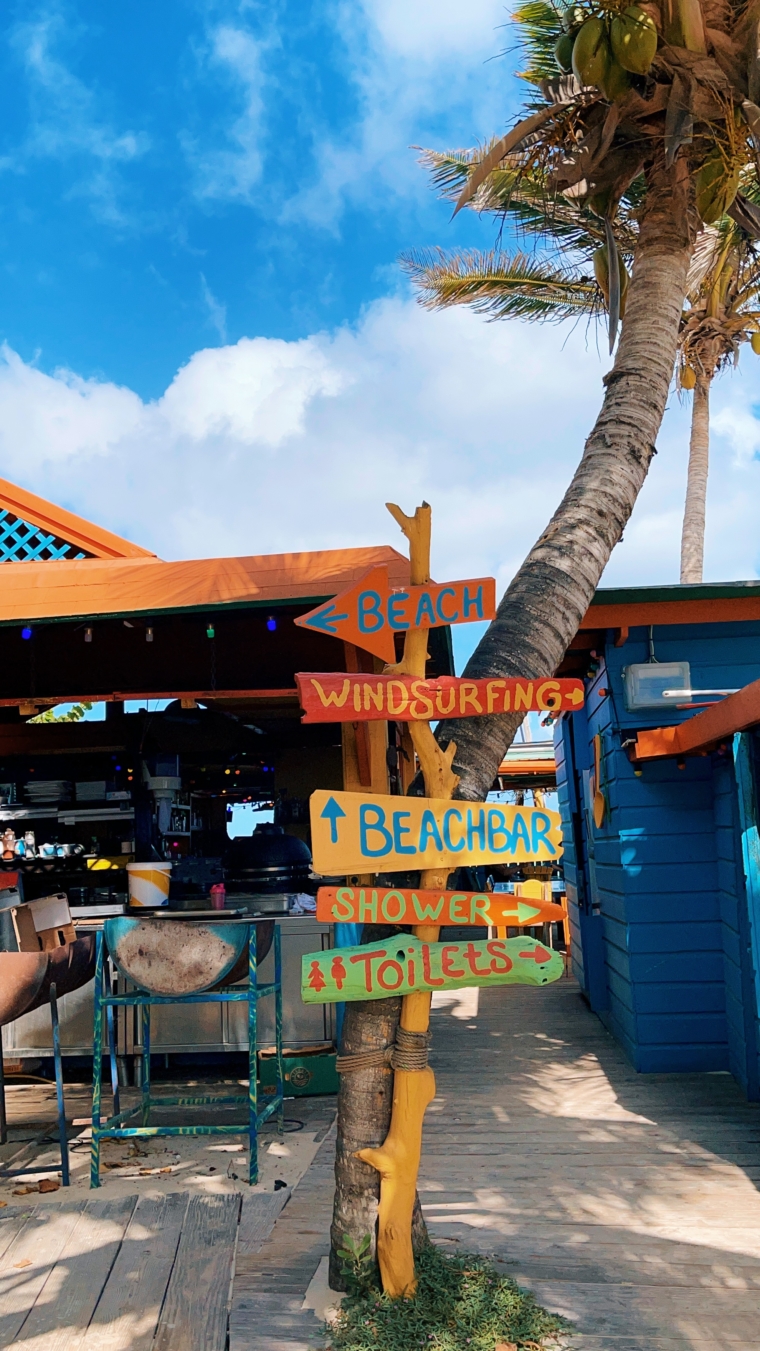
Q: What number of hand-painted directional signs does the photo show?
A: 5